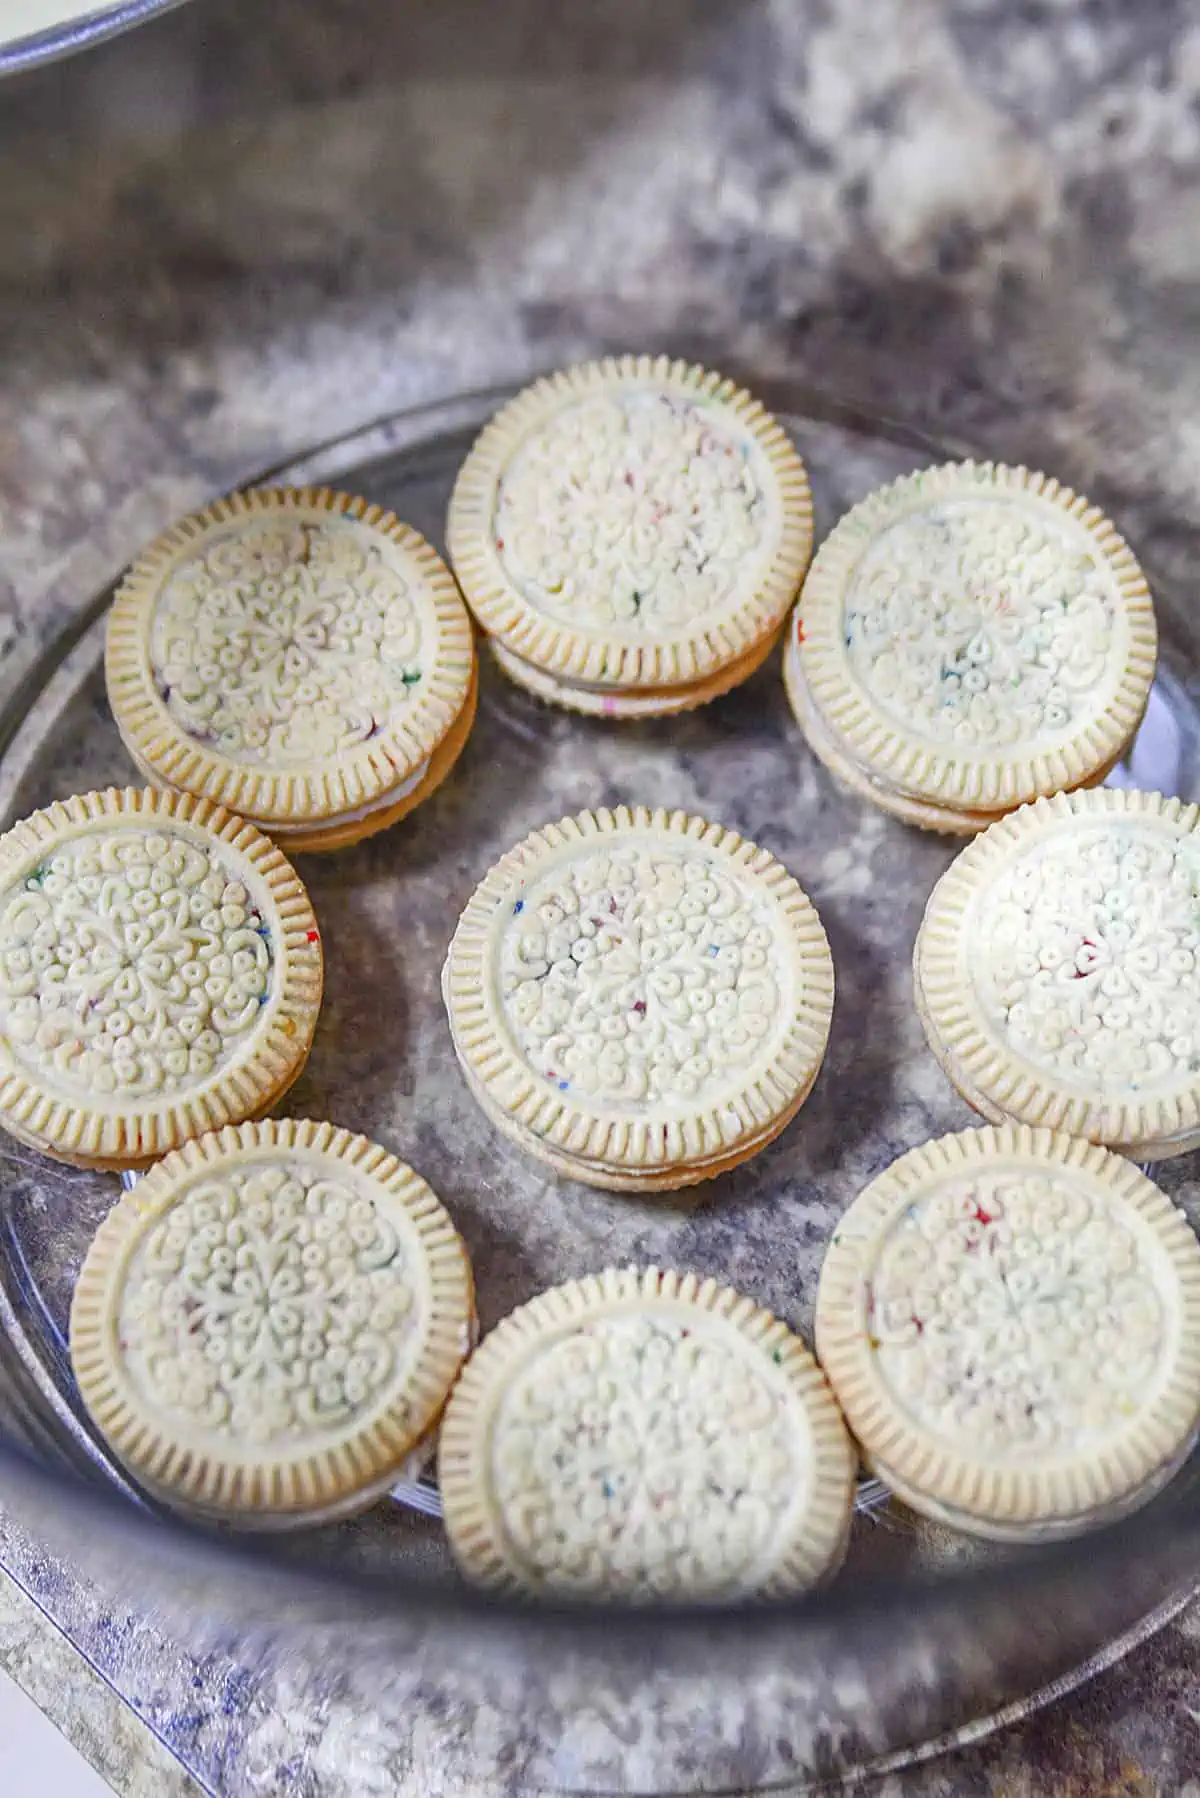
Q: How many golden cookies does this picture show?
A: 9